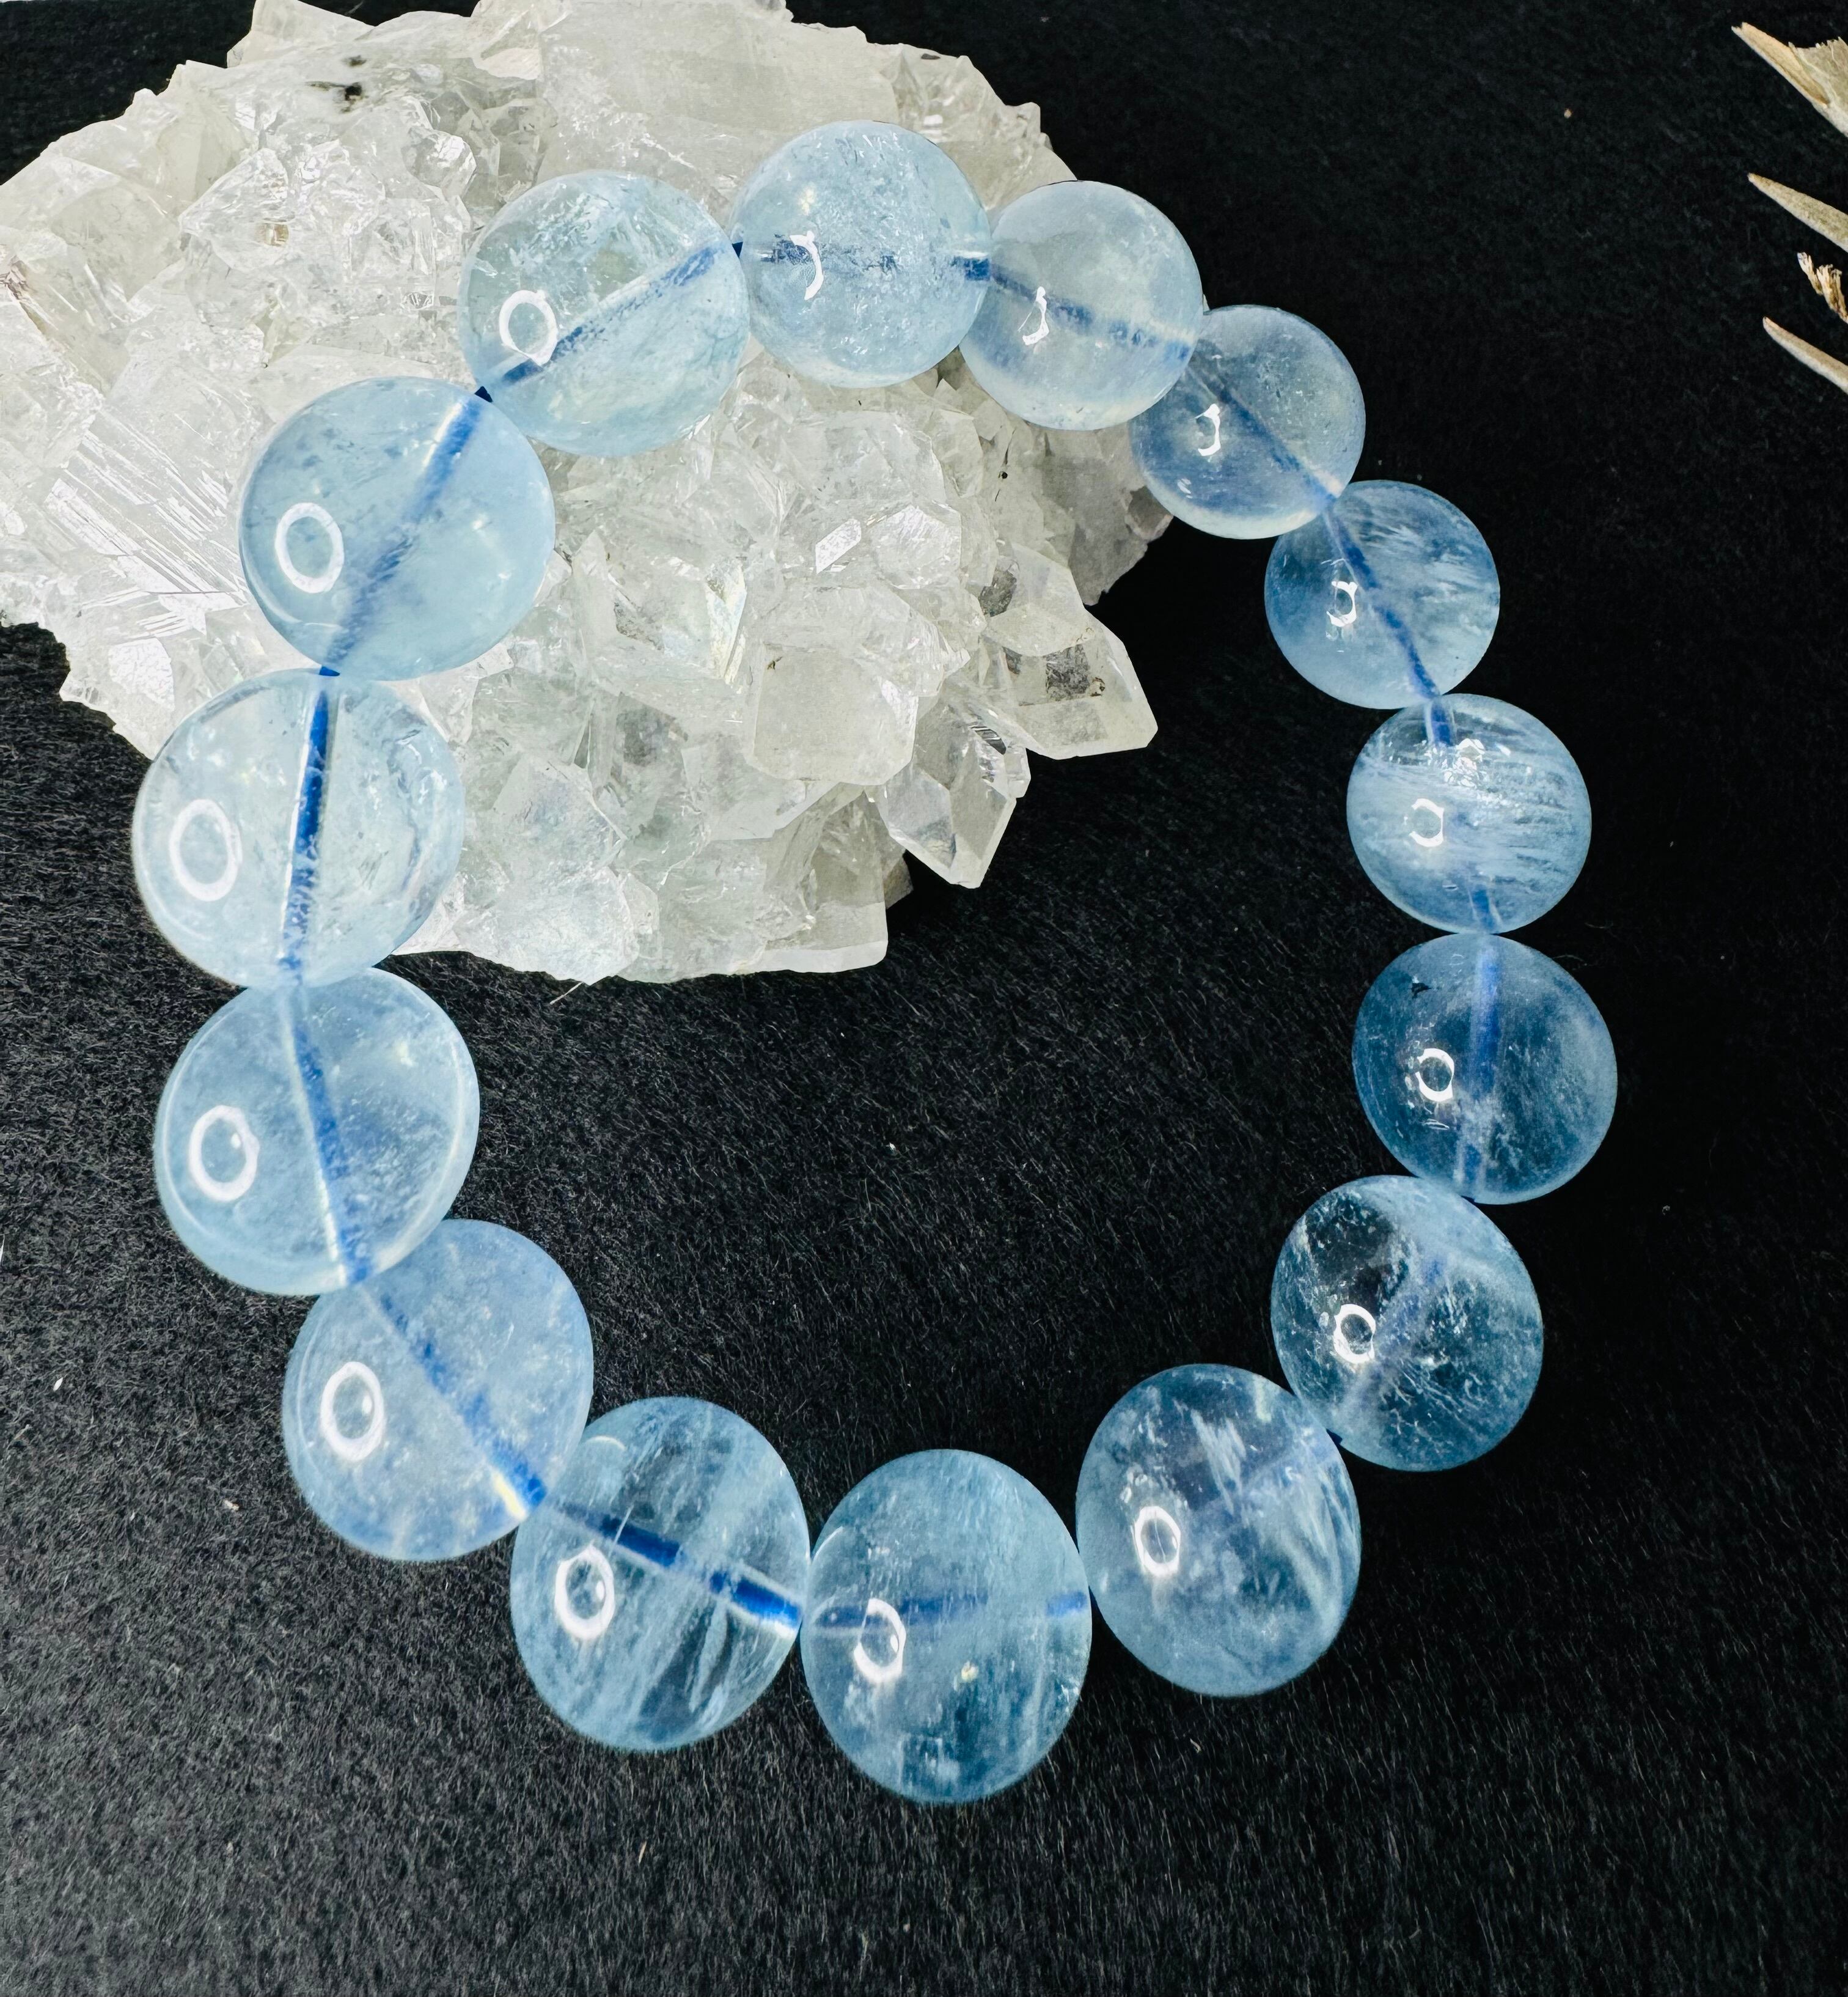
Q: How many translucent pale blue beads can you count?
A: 15